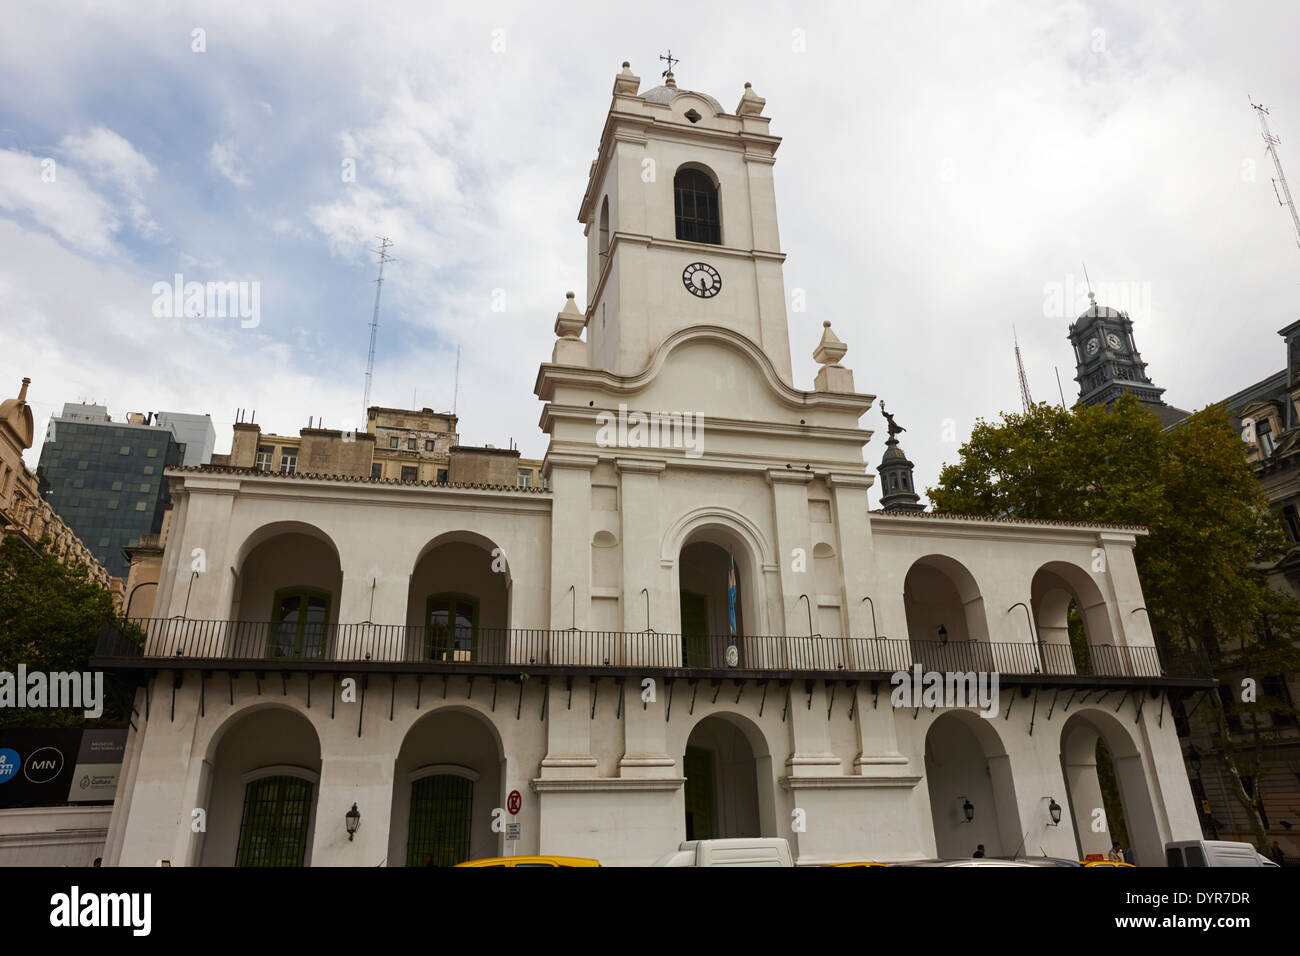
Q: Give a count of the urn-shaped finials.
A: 4